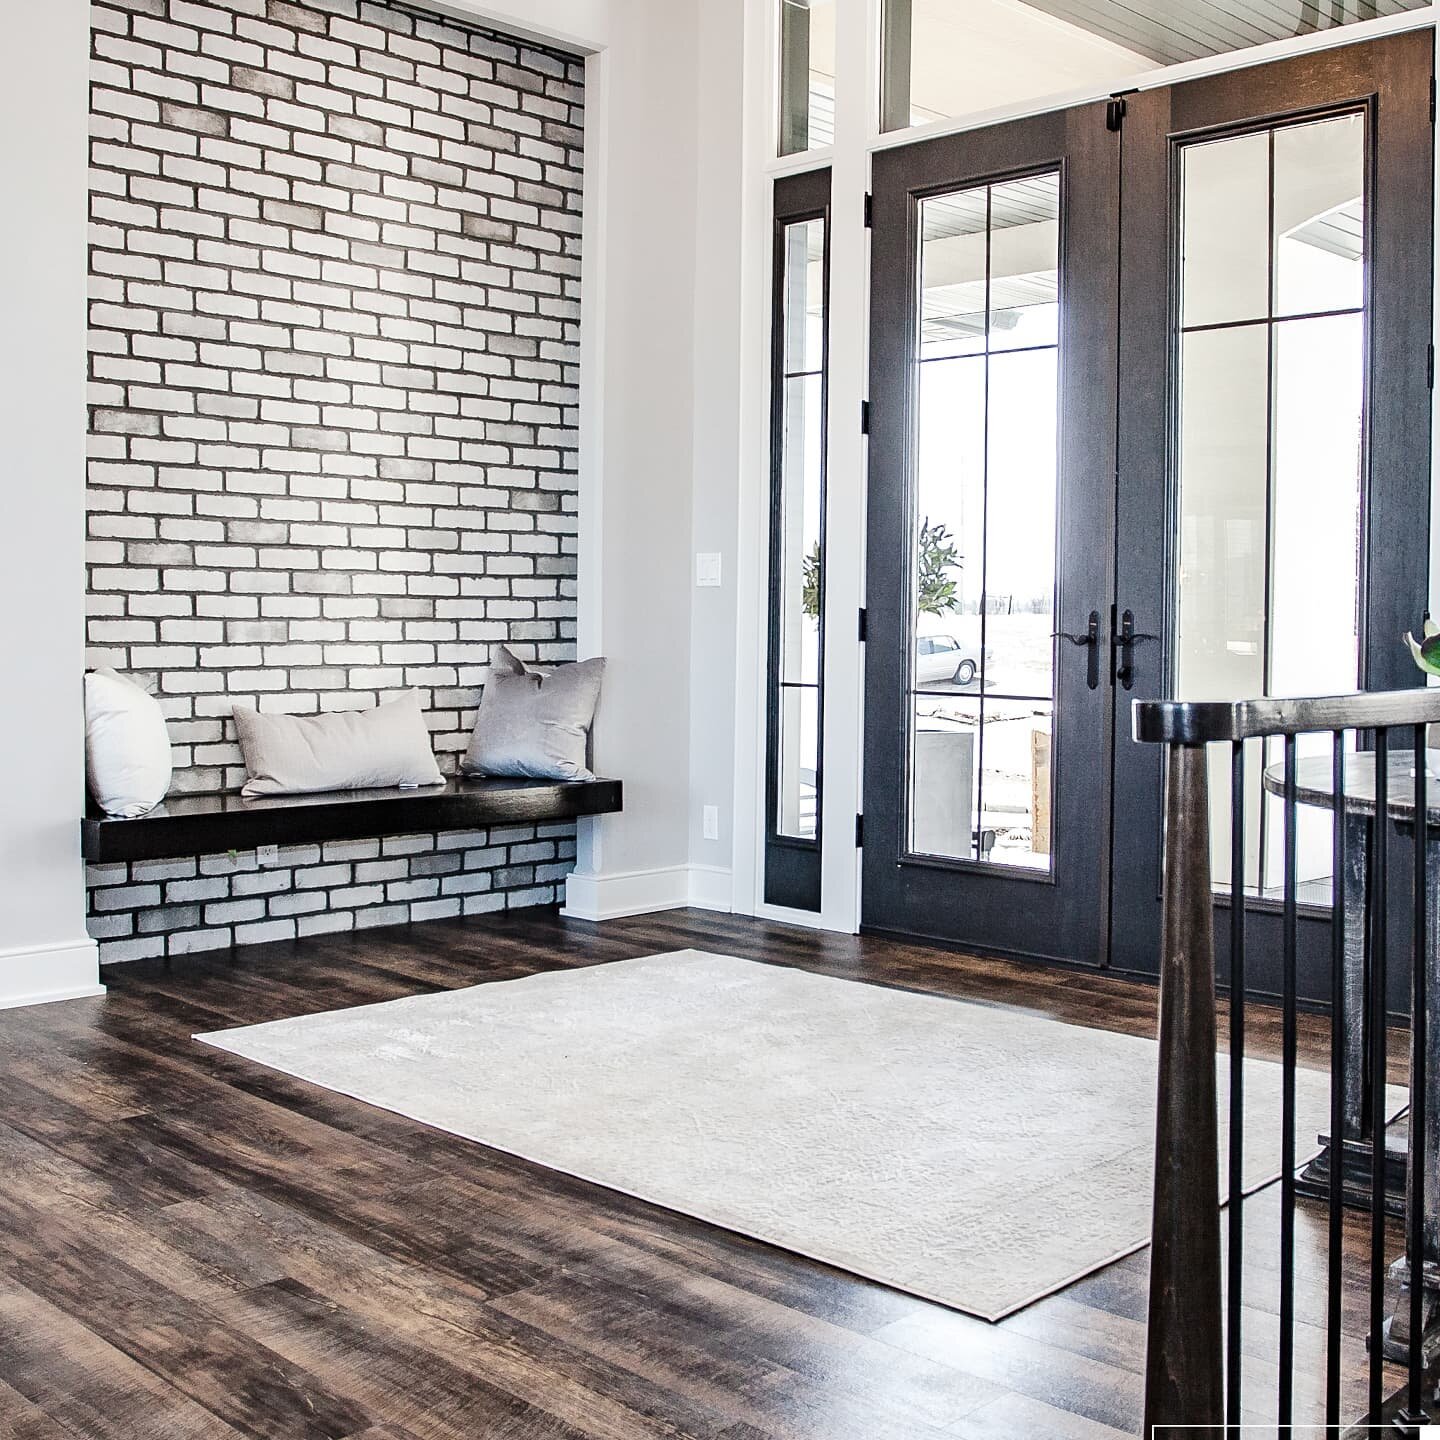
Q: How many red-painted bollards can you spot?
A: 0